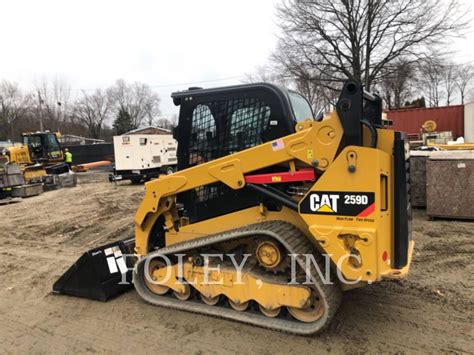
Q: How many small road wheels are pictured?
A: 4